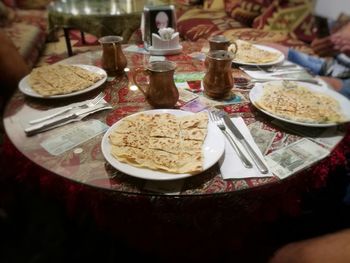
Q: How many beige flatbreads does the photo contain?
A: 4